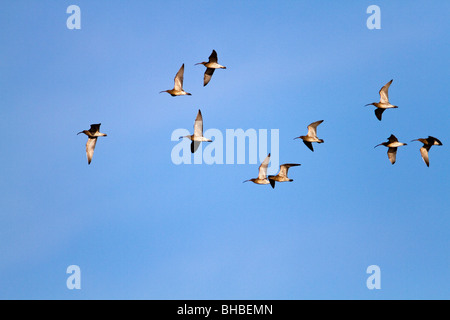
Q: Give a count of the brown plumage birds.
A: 10